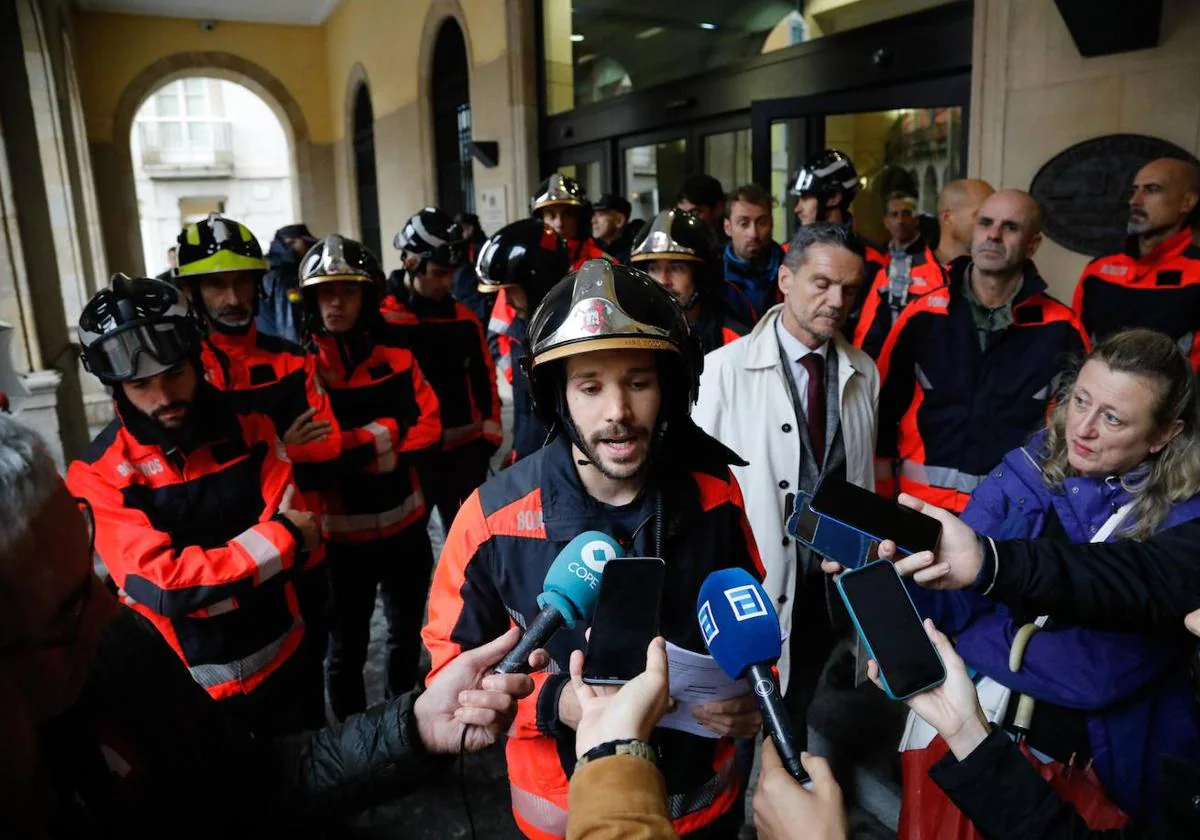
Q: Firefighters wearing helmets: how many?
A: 9